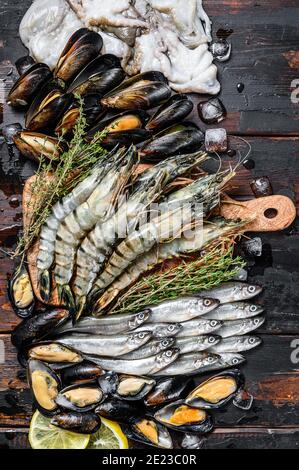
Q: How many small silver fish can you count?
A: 14